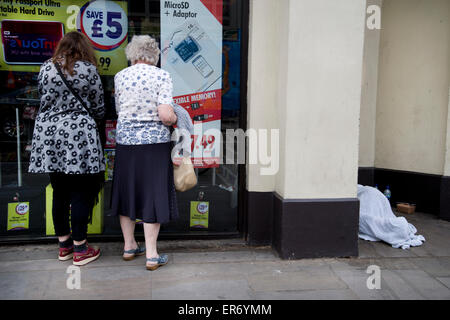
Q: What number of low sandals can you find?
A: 2